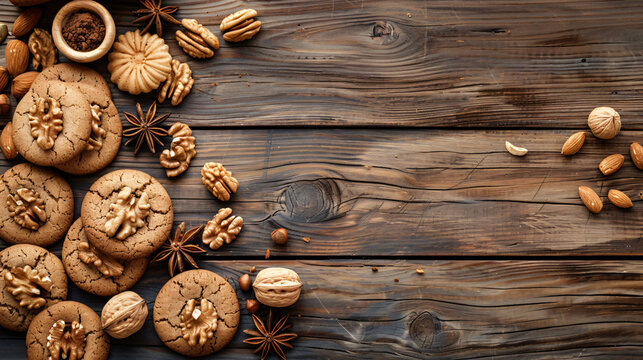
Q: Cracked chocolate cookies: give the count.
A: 9